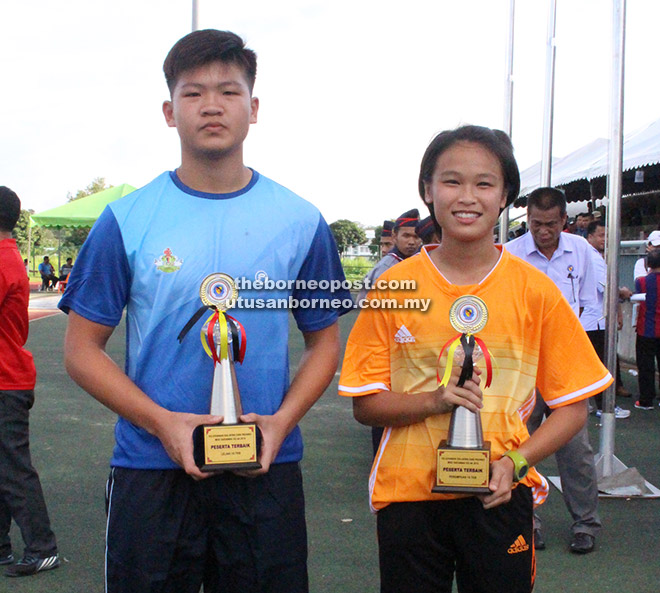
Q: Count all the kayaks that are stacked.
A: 0